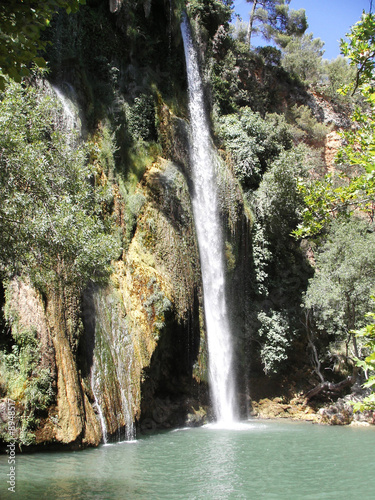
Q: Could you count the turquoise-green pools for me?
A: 1